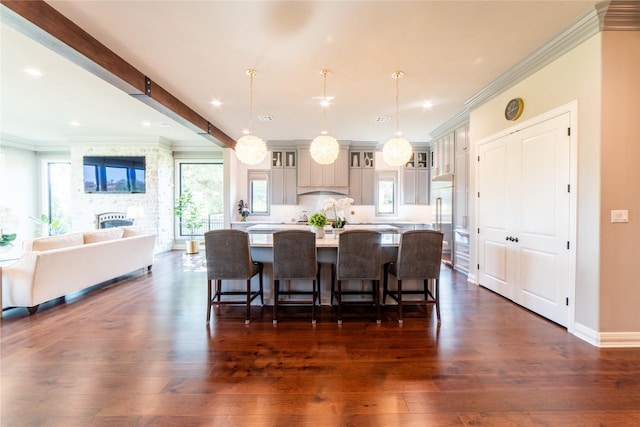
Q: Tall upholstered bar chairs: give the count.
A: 4